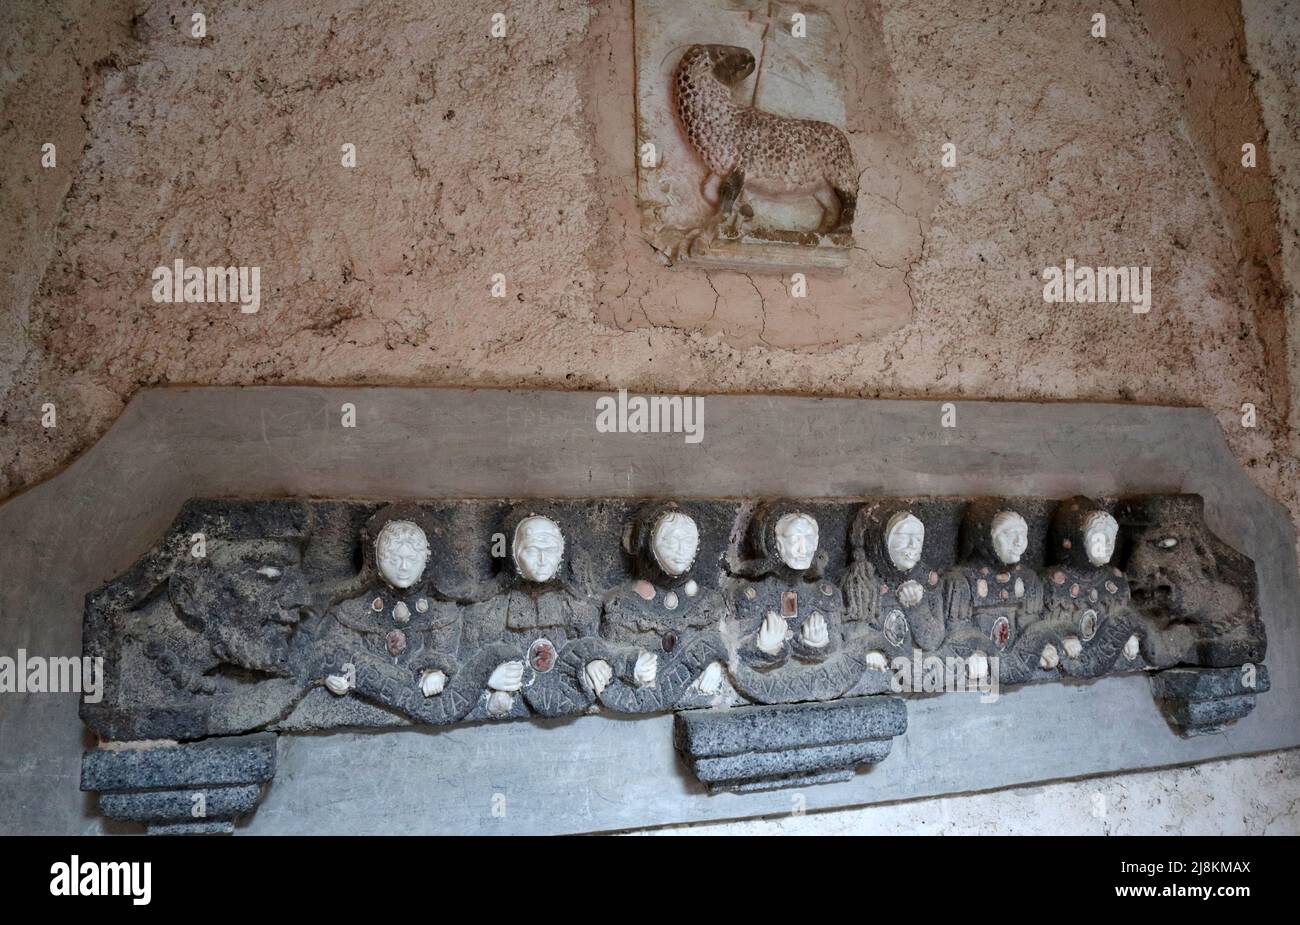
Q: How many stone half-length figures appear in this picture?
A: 7